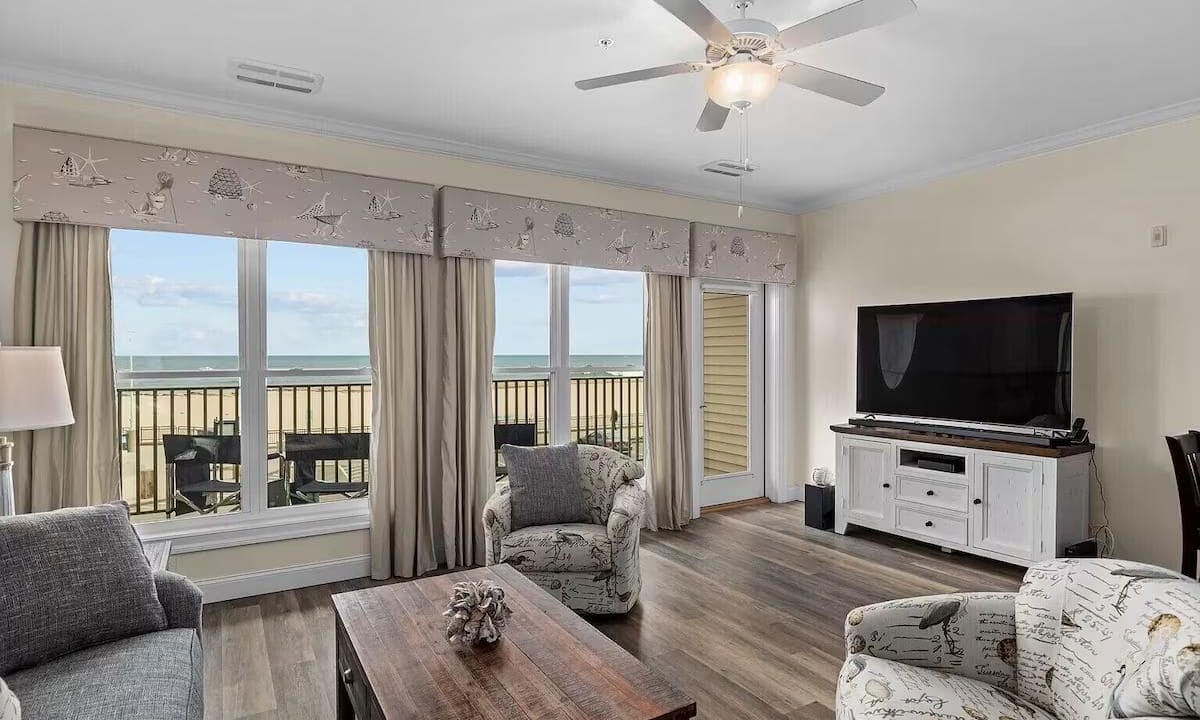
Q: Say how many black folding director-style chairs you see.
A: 3